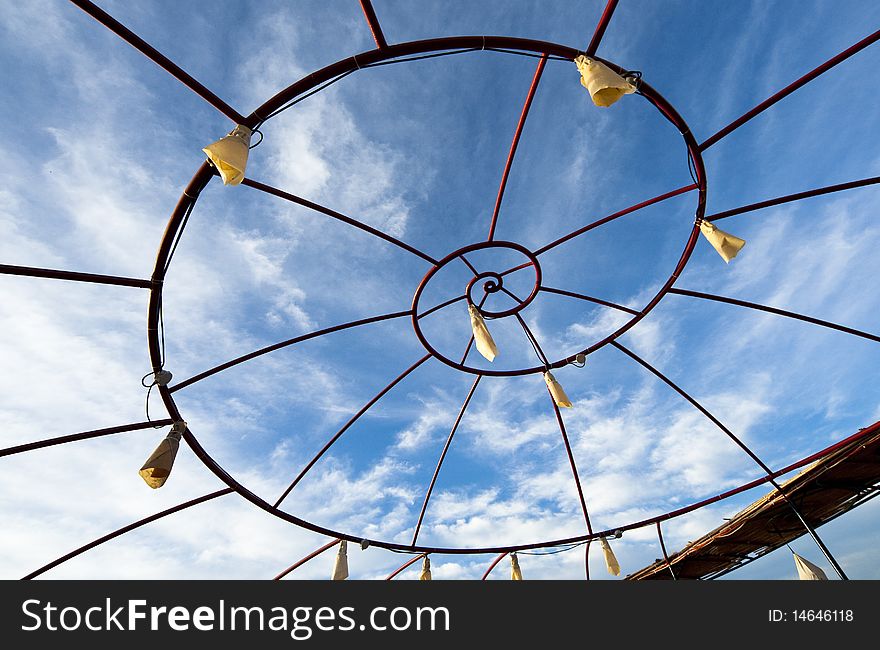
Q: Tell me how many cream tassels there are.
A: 11